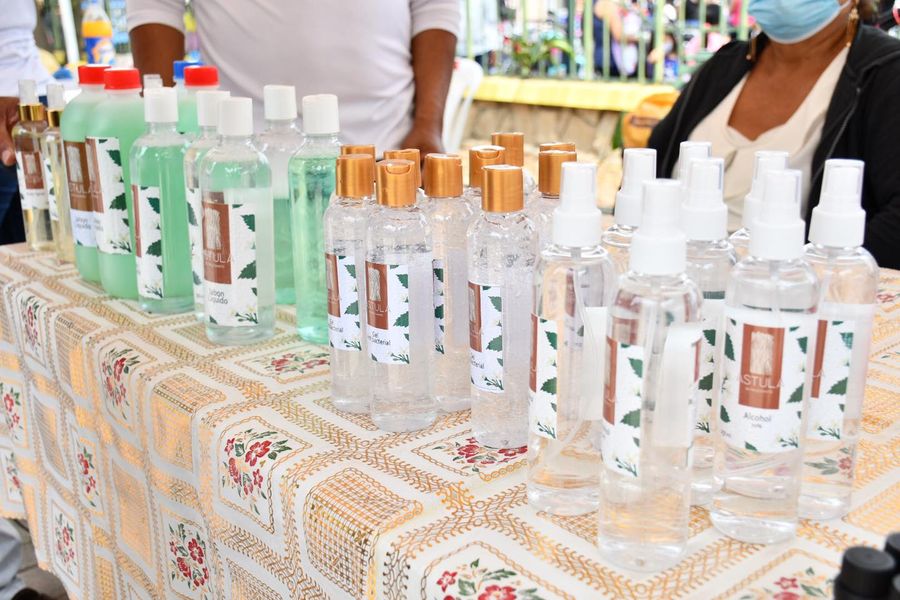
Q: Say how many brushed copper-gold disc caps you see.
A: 10